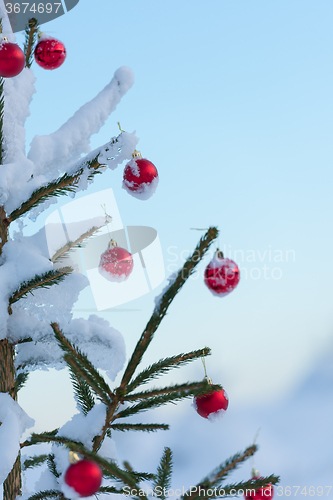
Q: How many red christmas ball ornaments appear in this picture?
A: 8